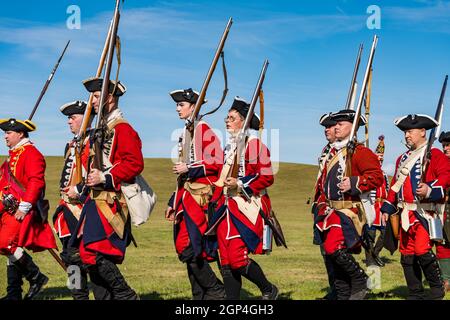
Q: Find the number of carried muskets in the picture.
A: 8